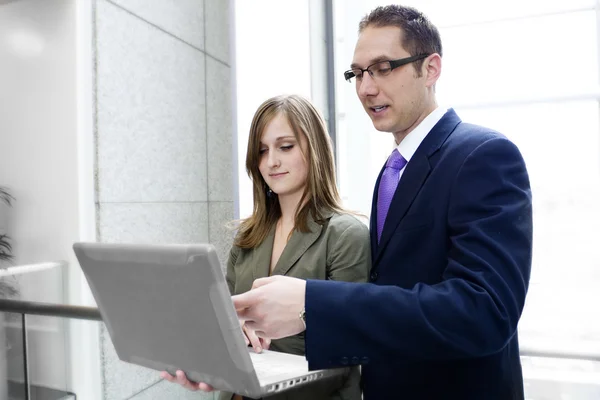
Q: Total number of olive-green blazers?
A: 1